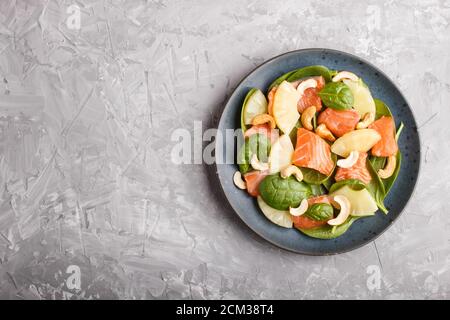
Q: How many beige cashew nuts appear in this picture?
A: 13